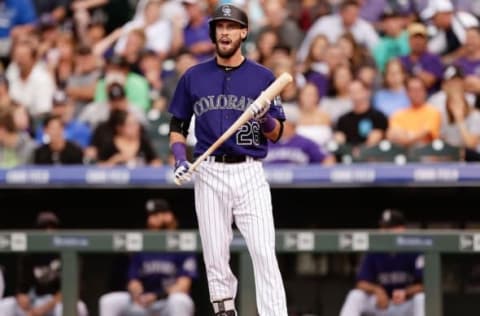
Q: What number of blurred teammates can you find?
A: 3